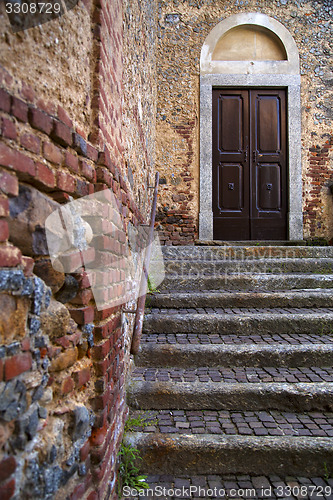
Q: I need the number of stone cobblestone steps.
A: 8